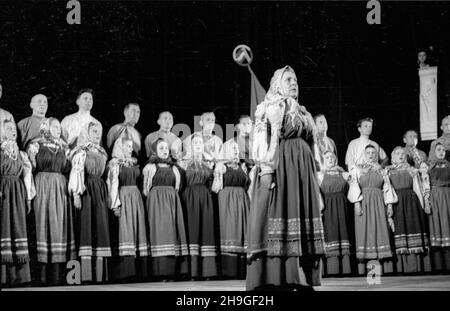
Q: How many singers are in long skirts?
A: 12